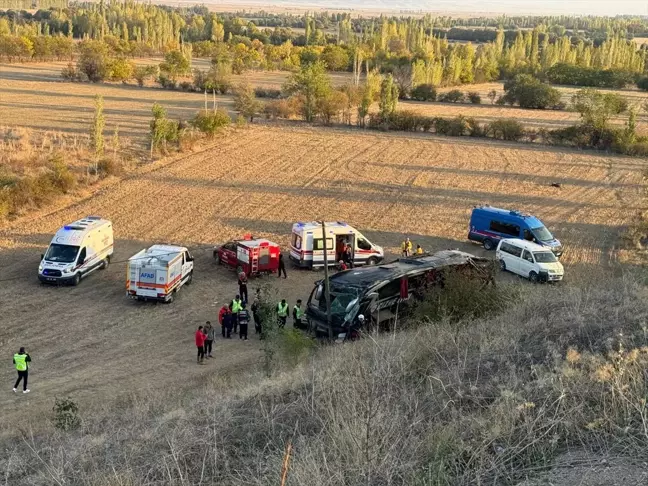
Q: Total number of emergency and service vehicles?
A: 6